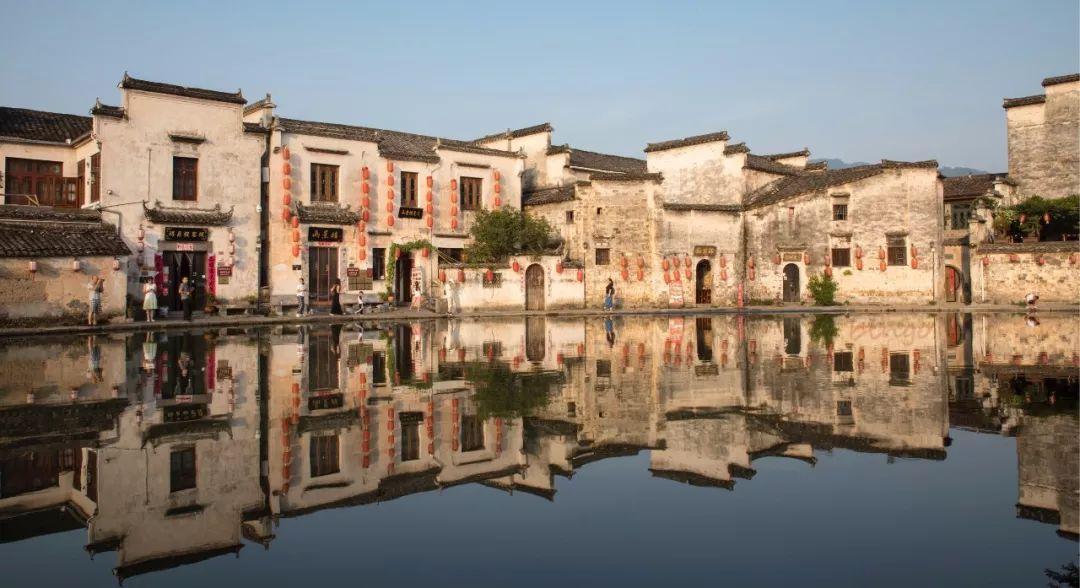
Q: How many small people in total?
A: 10